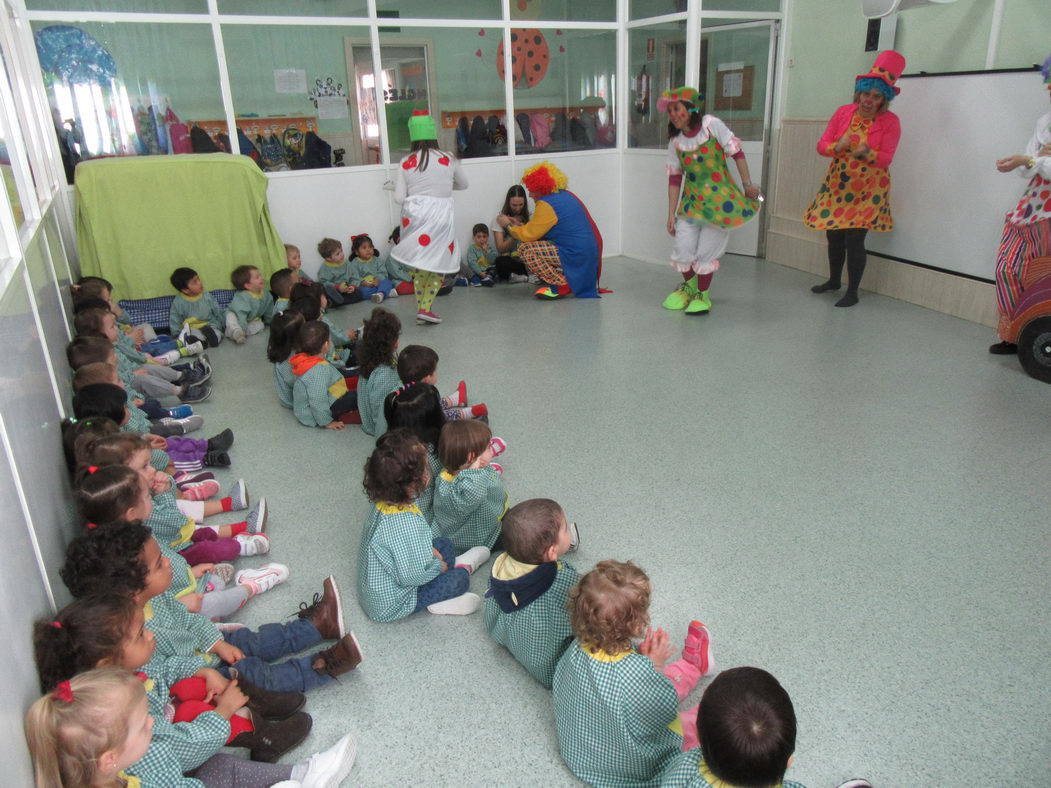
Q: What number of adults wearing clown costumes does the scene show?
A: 5